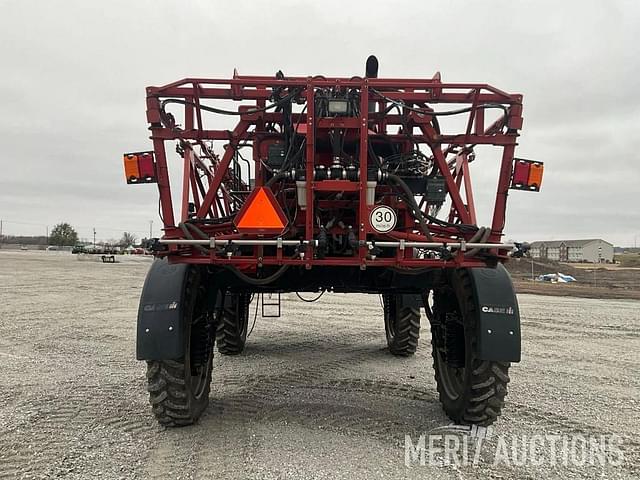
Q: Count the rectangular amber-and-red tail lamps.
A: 2